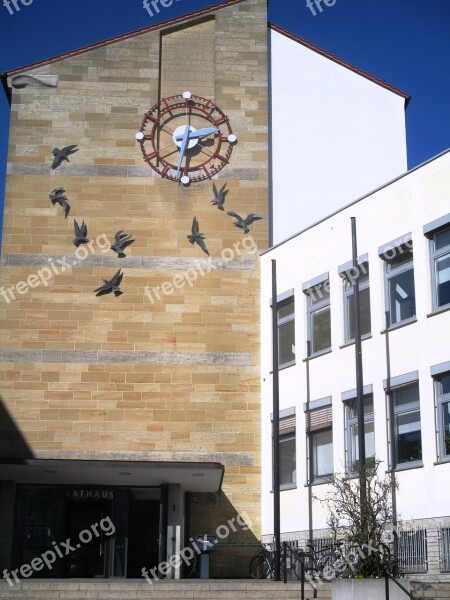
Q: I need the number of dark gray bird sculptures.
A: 8